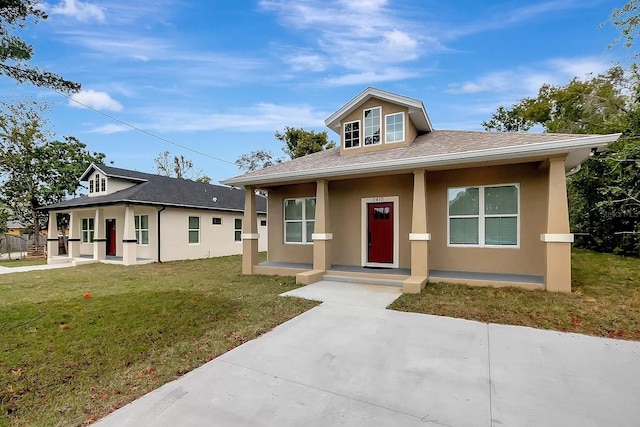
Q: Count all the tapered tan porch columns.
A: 4